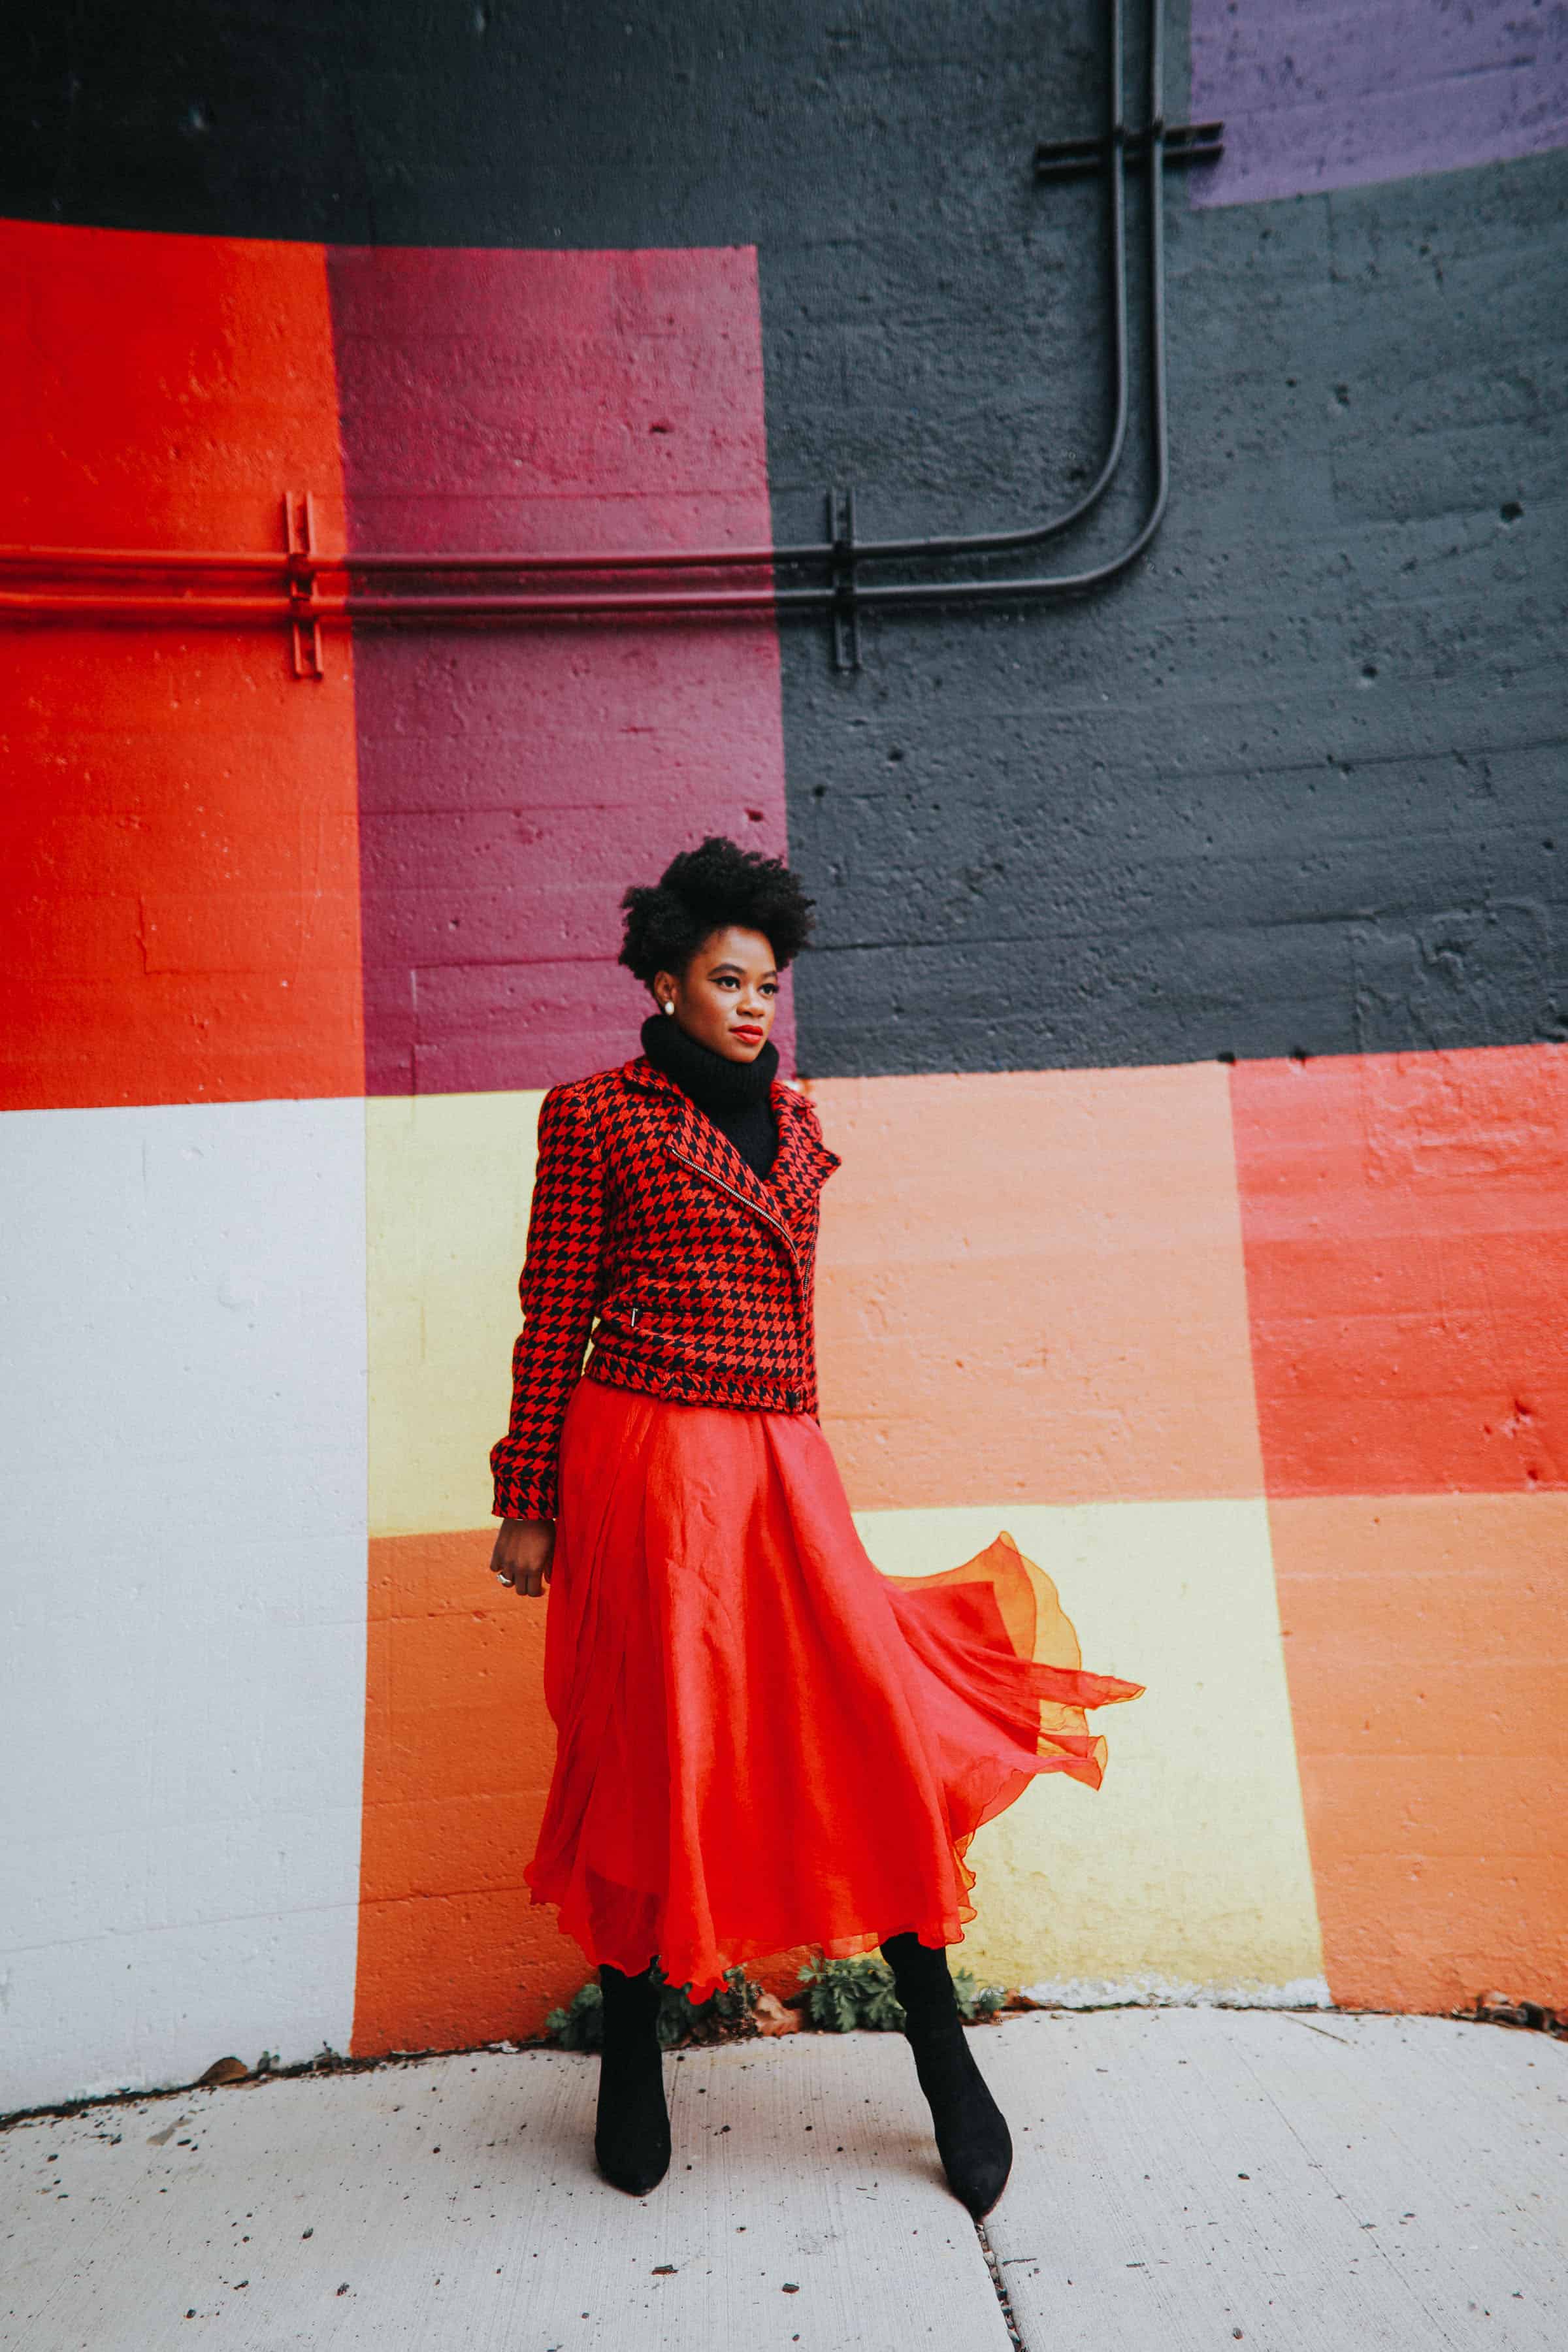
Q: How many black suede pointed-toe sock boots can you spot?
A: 2